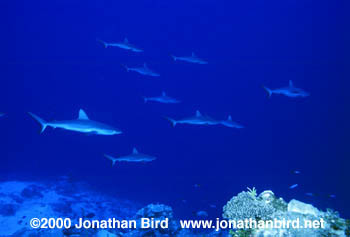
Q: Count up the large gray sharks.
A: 9